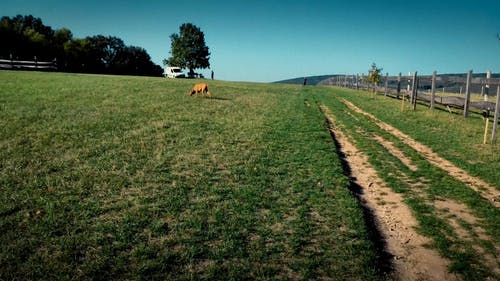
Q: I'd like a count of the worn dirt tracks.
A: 2